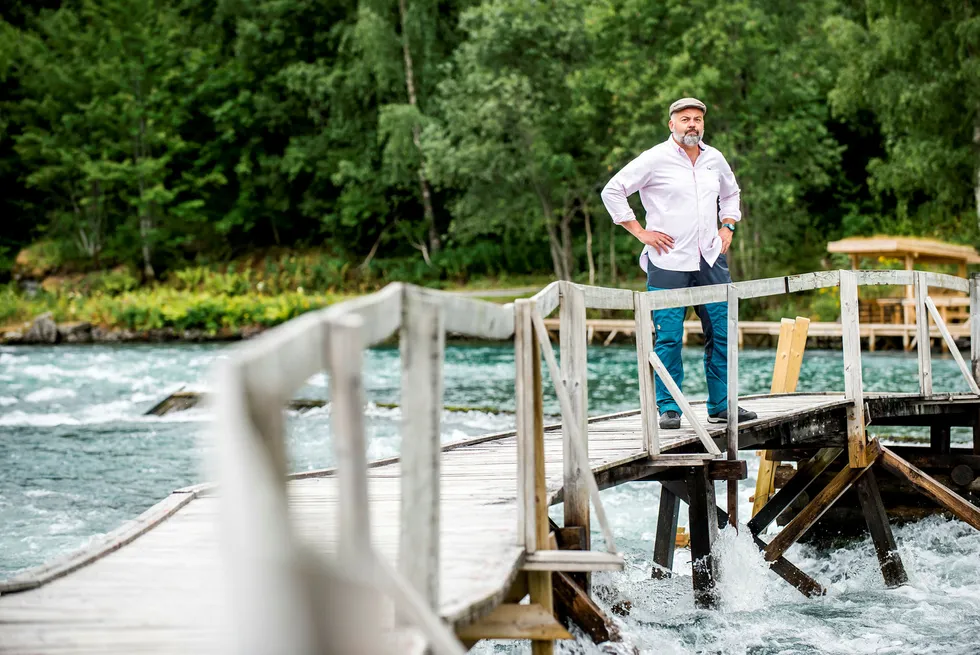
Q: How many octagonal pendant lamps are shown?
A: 0